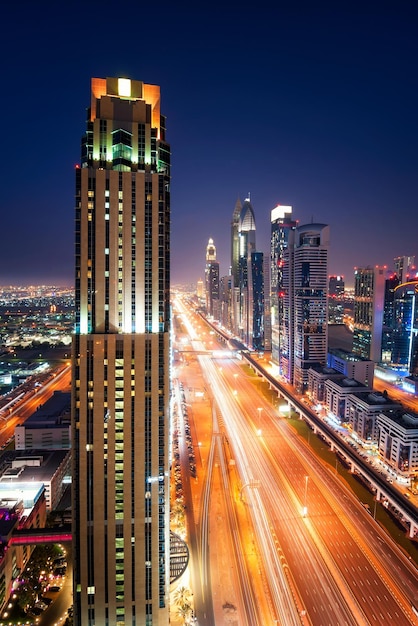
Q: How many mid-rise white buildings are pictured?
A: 4